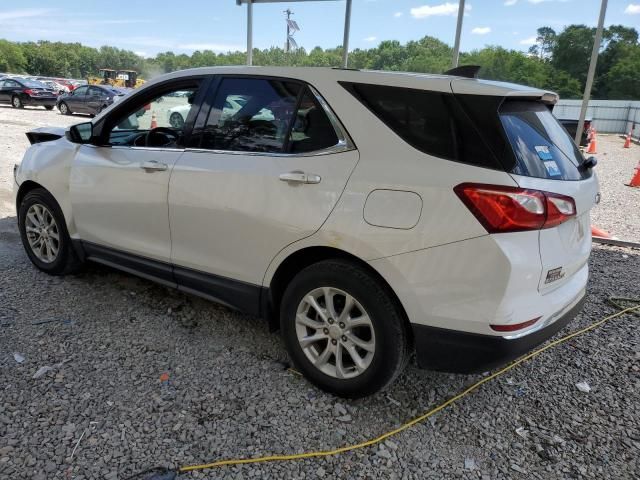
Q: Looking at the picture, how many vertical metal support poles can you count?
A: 4